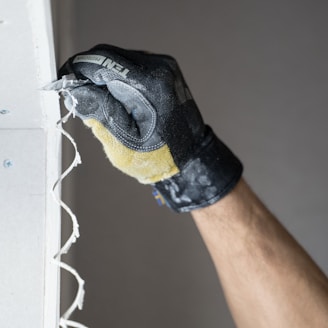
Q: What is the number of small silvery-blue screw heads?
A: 2